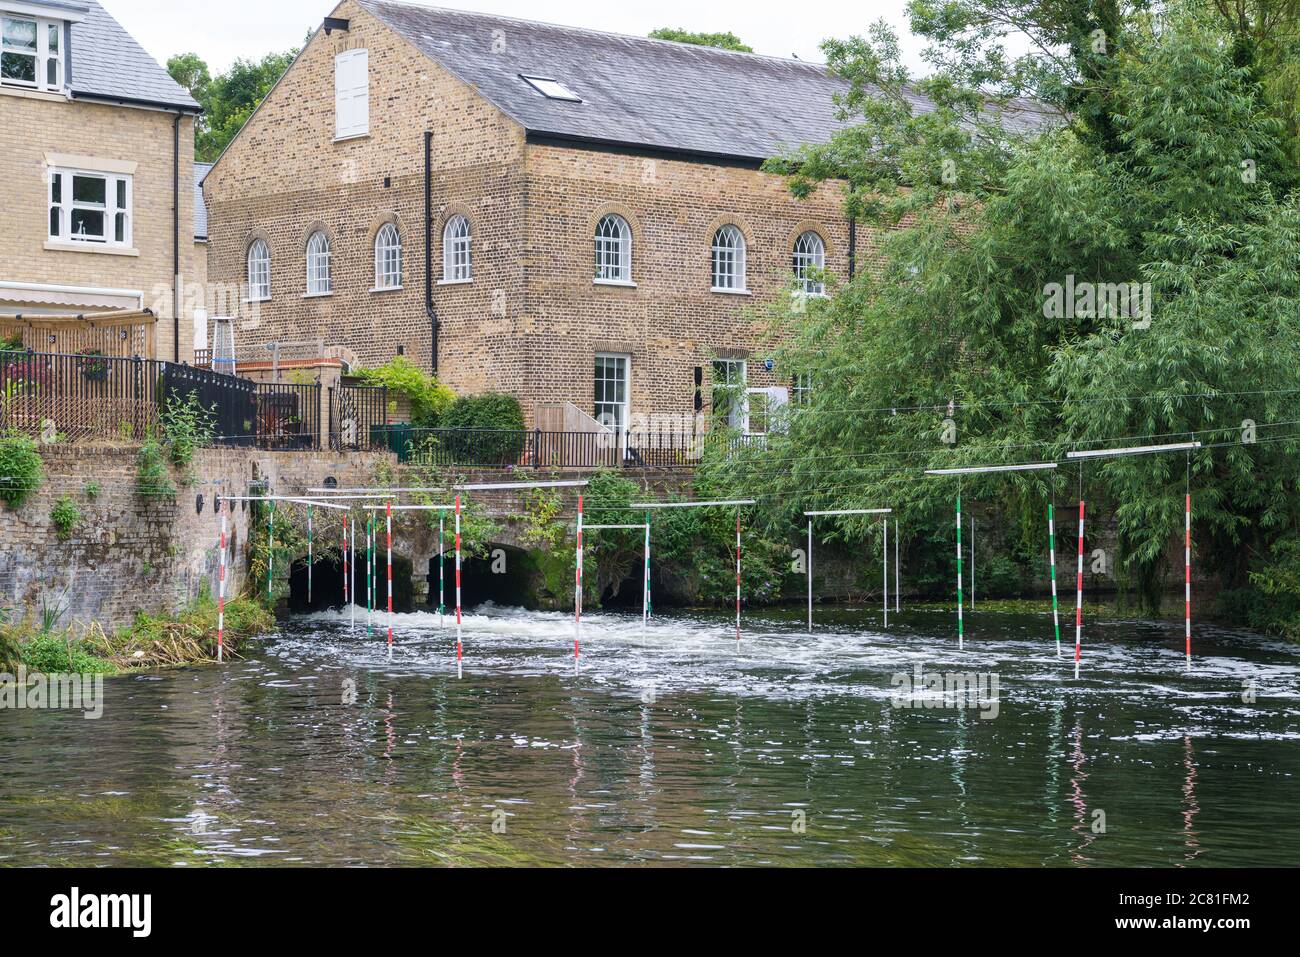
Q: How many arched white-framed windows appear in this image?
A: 7